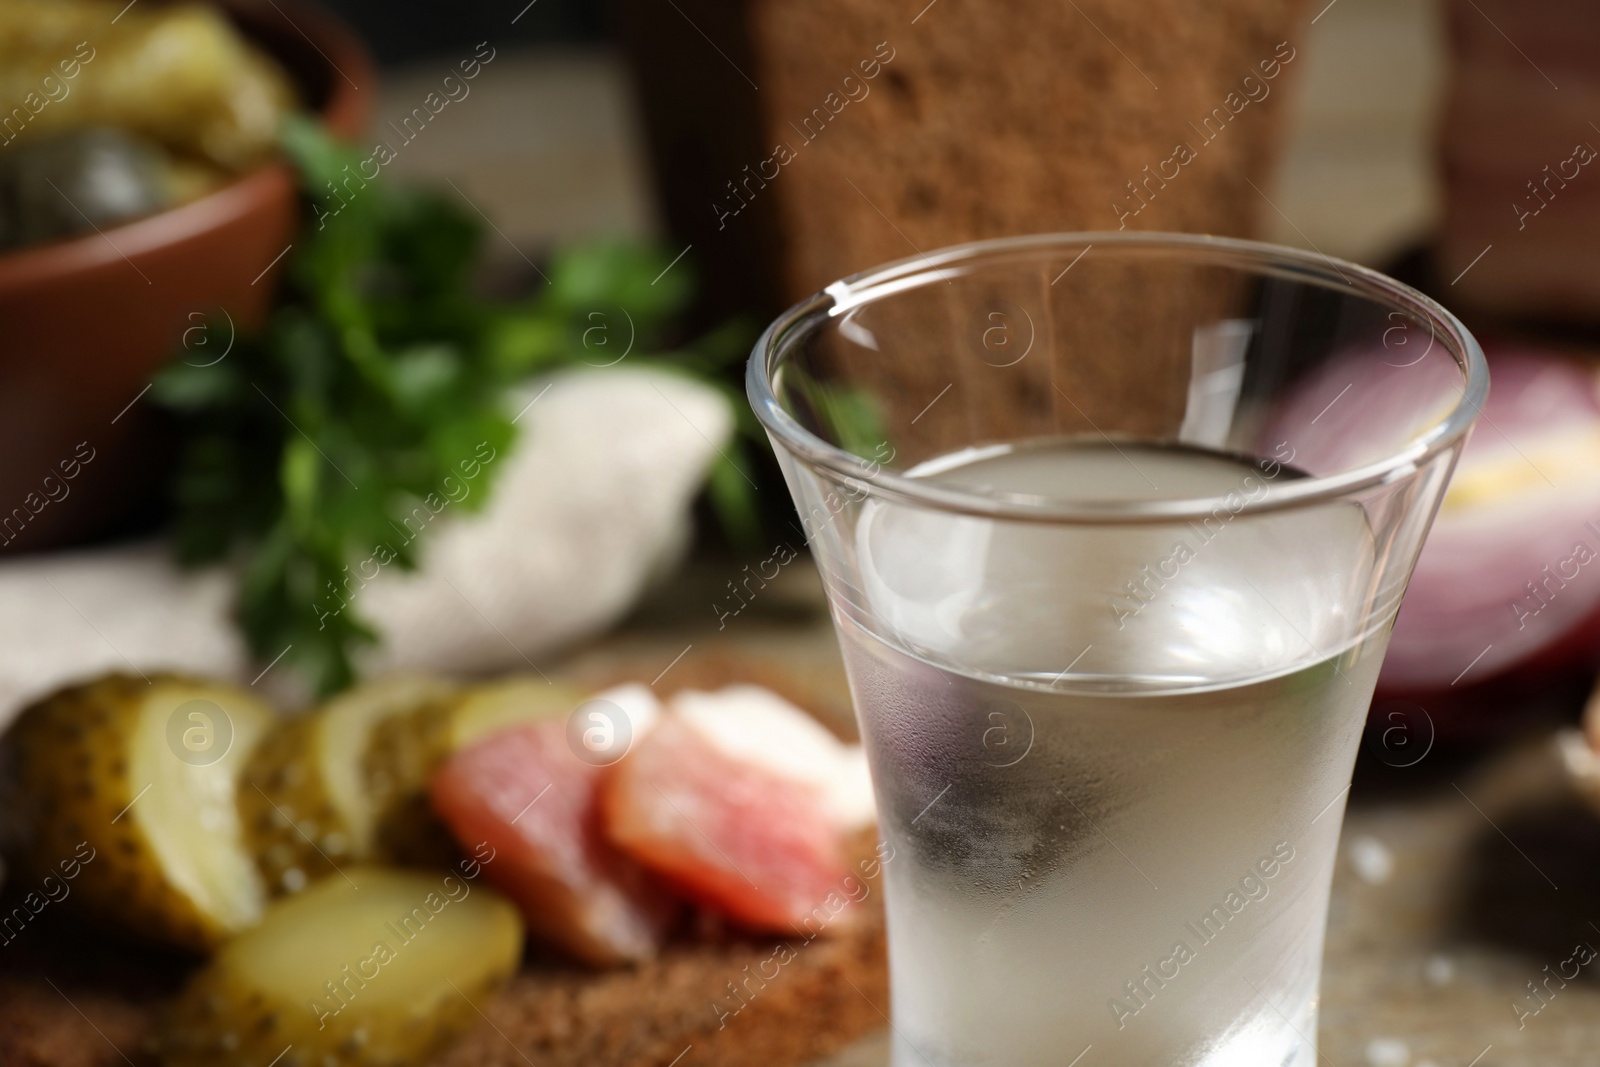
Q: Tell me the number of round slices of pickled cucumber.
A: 4